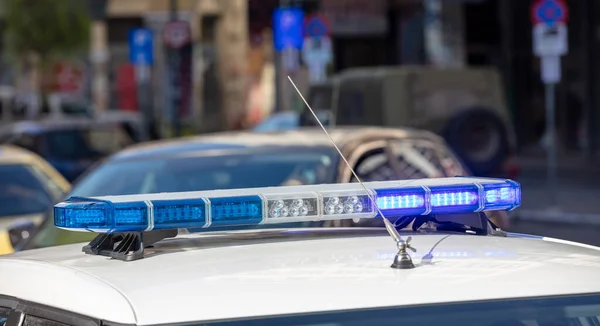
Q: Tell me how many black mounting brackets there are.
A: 2